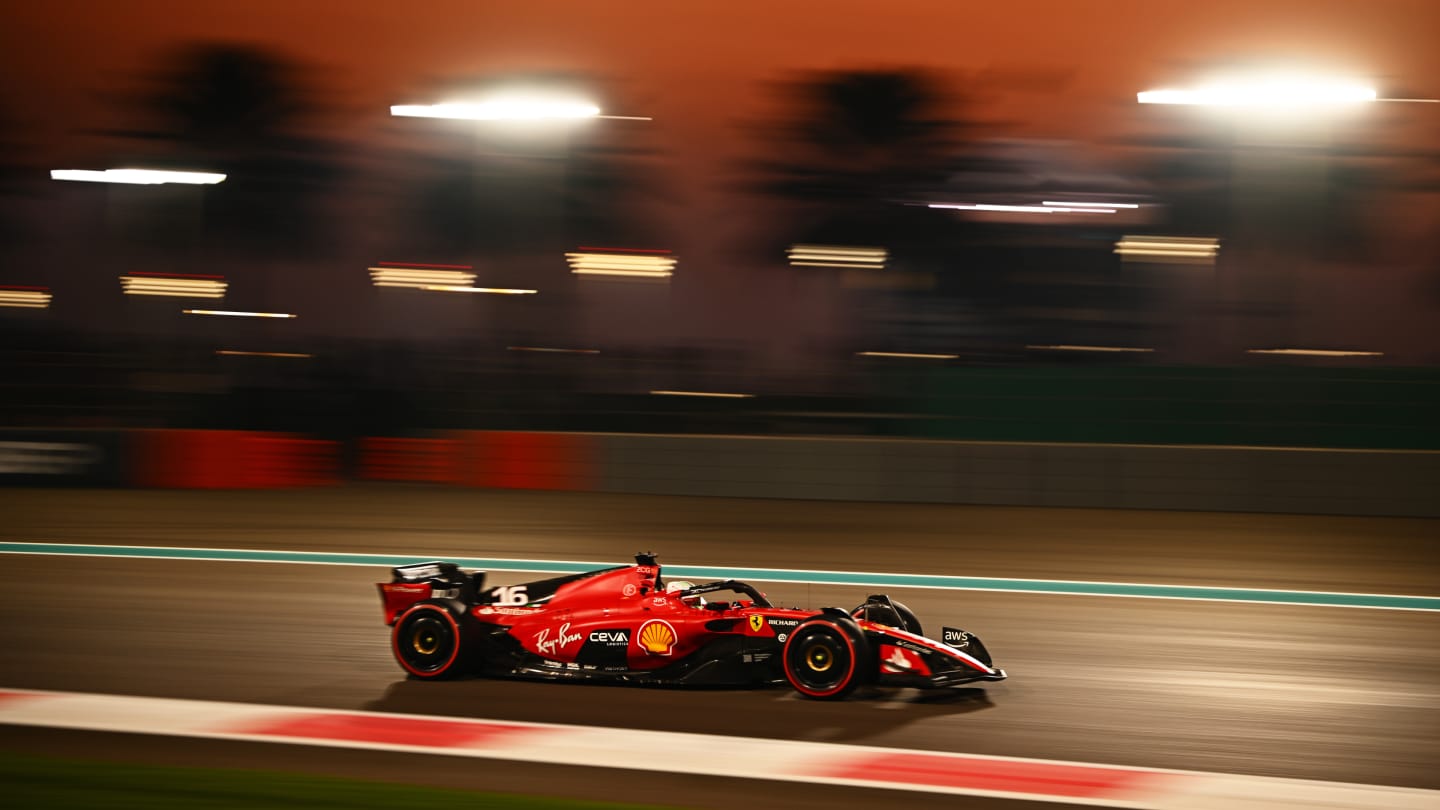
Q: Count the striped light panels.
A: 6